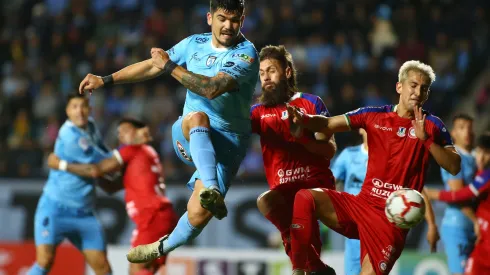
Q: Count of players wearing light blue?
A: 4